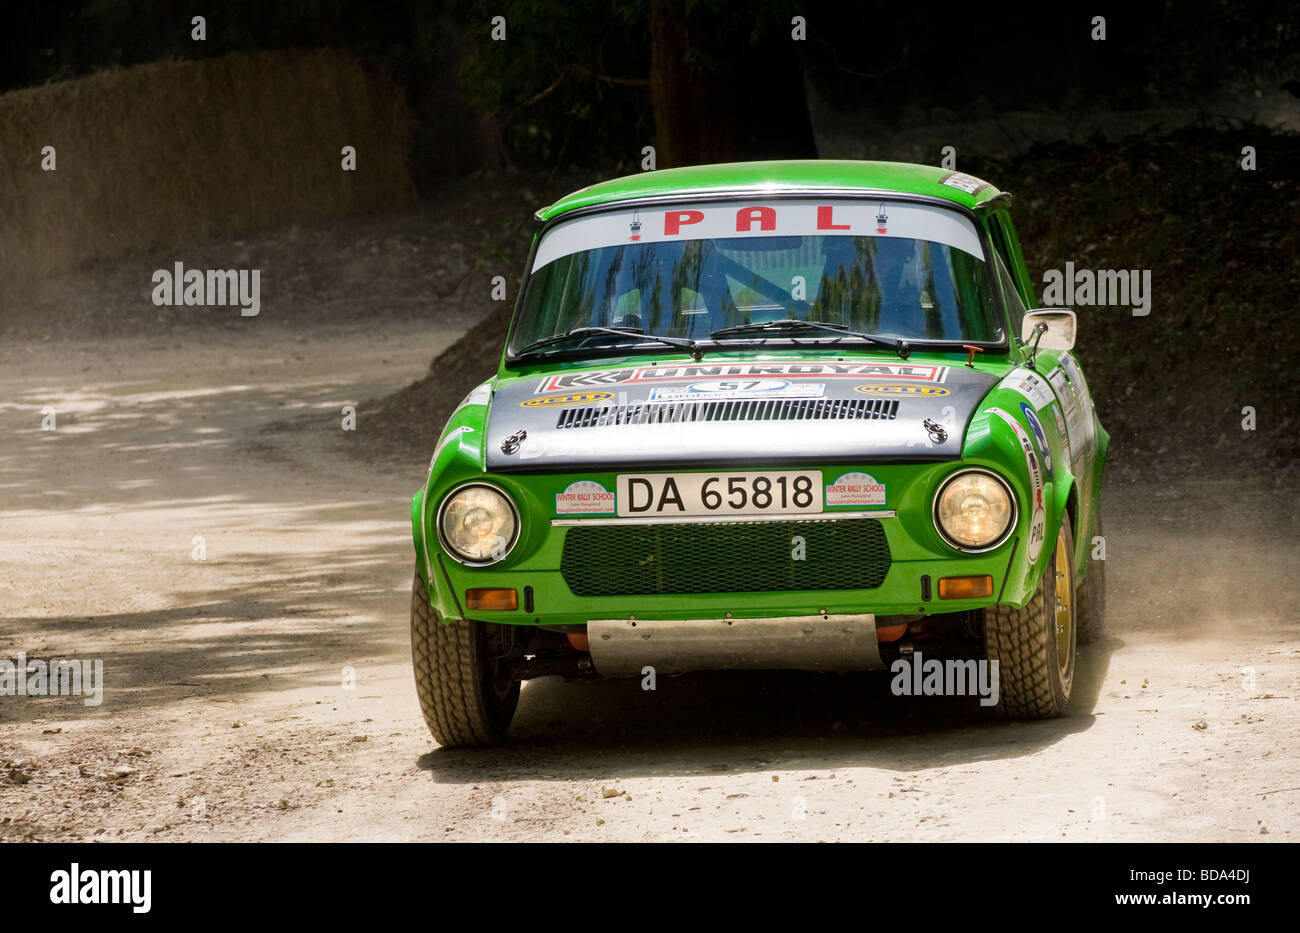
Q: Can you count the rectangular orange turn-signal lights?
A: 2